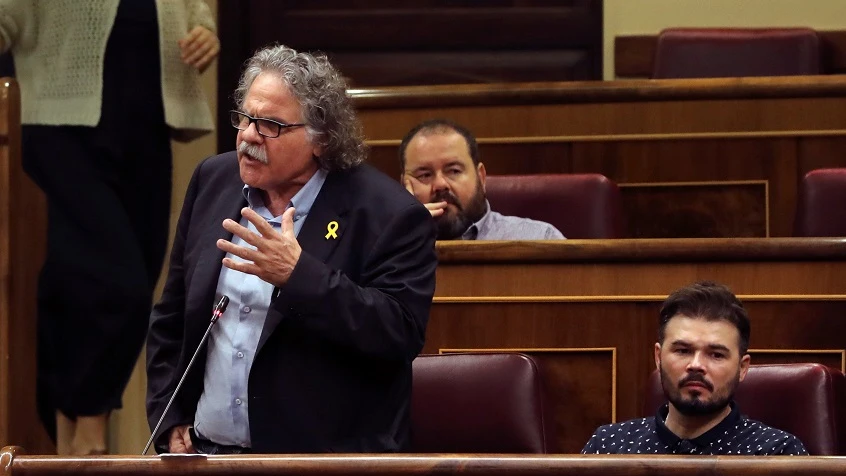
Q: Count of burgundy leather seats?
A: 5